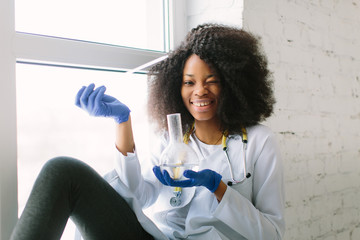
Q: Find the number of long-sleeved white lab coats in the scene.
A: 1